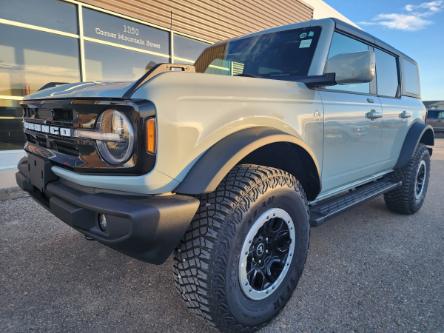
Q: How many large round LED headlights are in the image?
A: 1